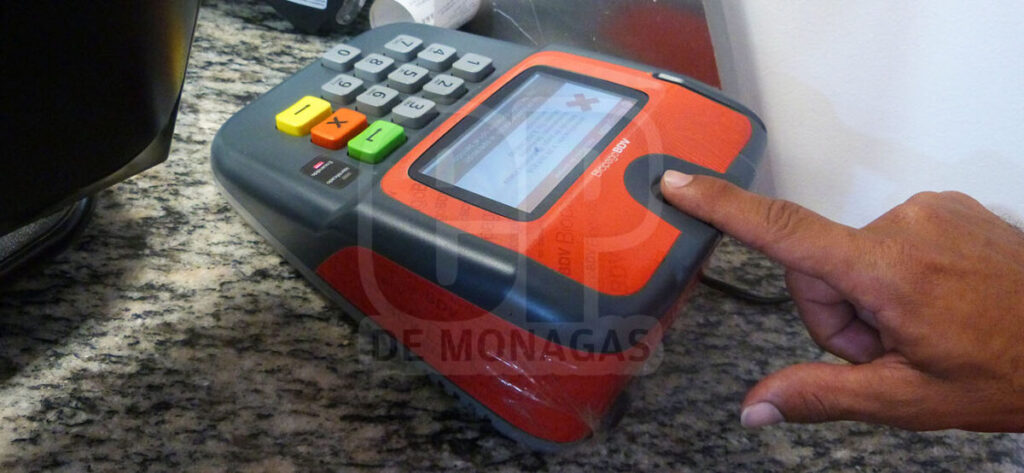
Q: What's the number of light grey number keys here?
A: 10